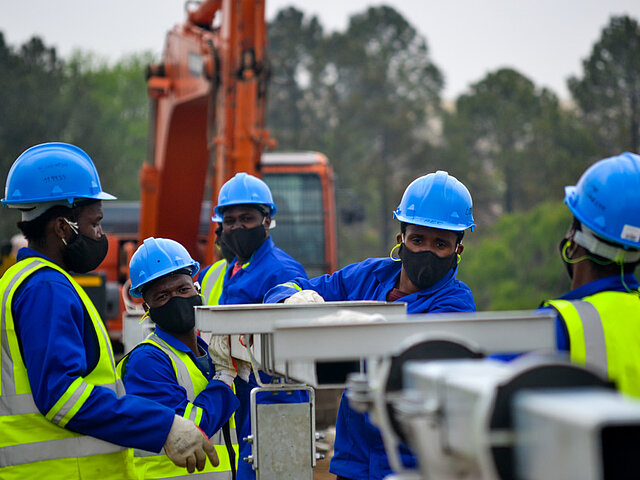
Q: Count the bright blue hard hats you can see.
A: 5